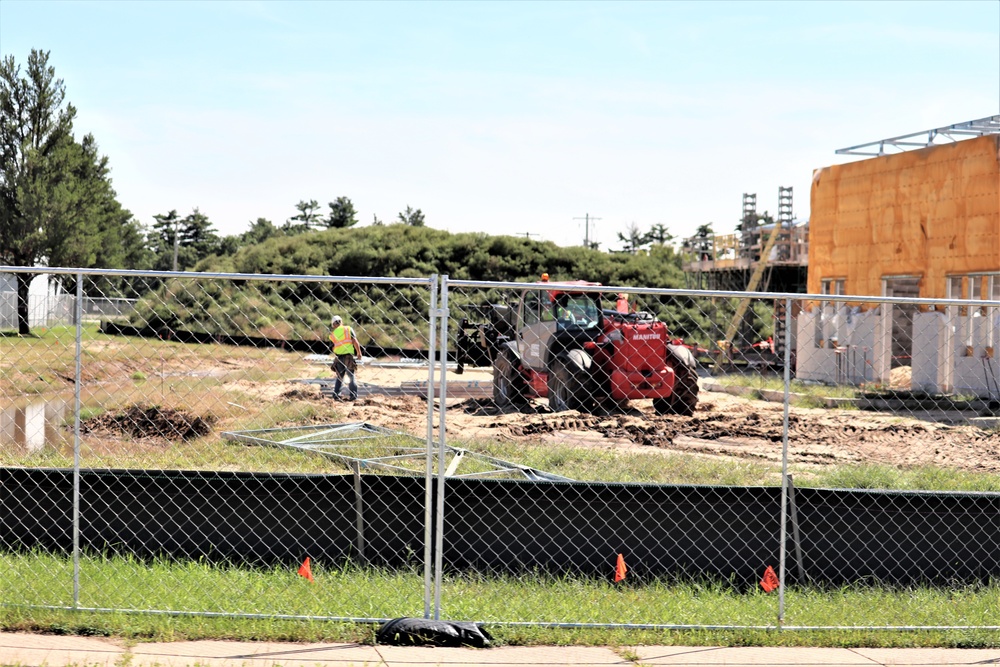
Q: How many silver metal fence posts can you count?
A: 4